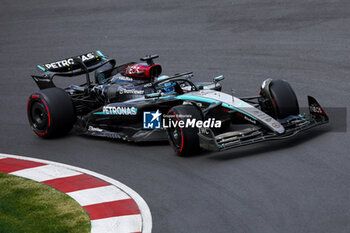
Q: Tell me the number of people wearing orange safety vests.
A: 0